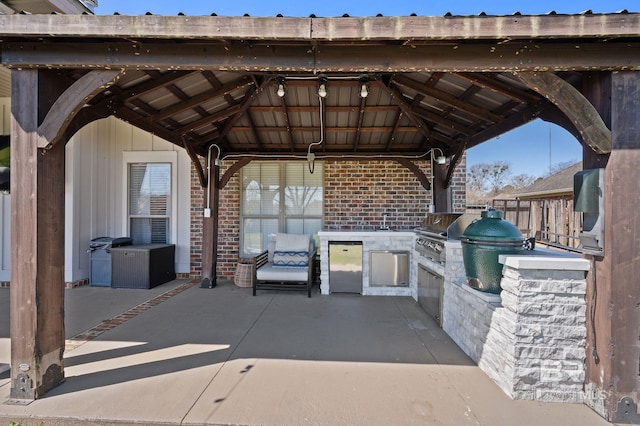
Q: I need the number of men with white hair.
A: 0